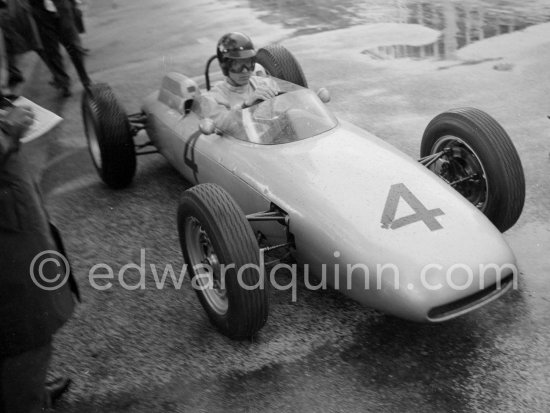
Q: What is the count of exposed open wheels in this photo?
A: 4